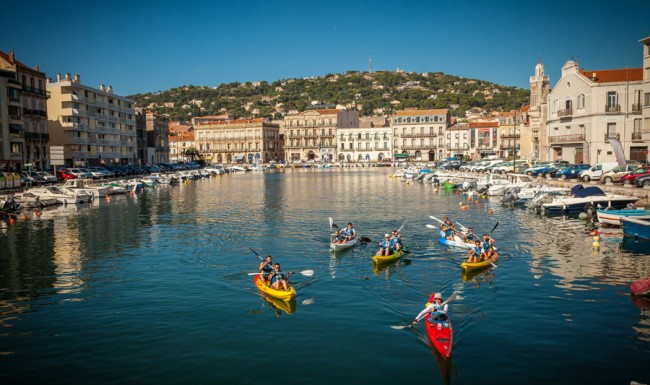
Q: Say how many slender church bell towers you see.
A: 1